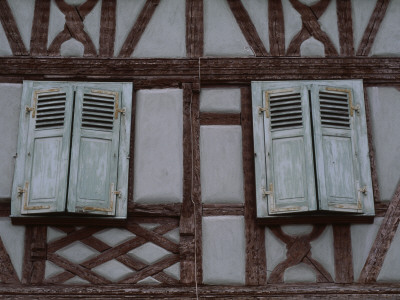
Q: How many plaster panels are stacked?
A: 3